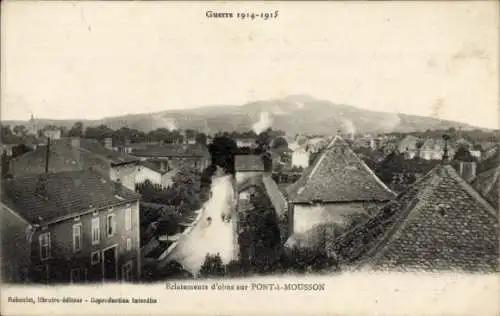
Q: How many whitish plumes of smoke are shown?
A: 4